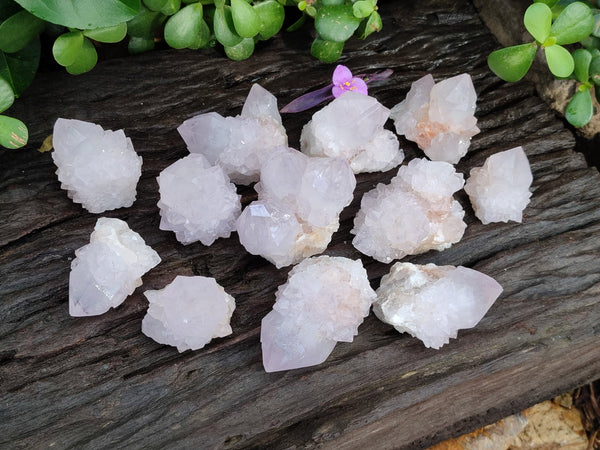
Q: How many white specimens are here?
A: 12